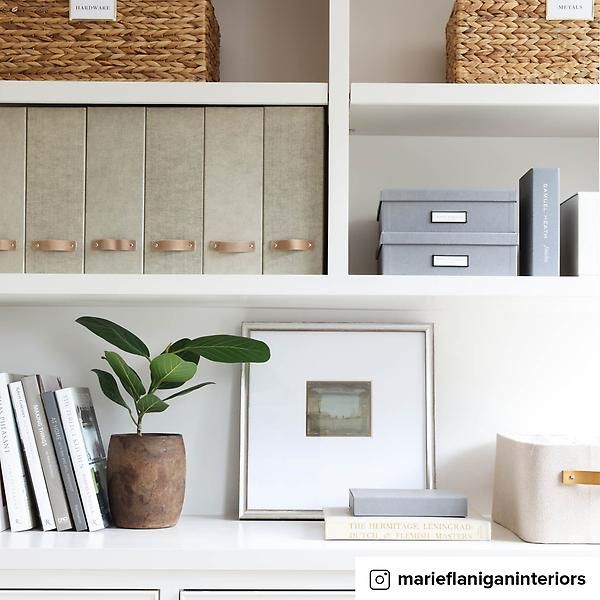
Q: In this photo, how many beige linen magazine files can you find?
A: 6